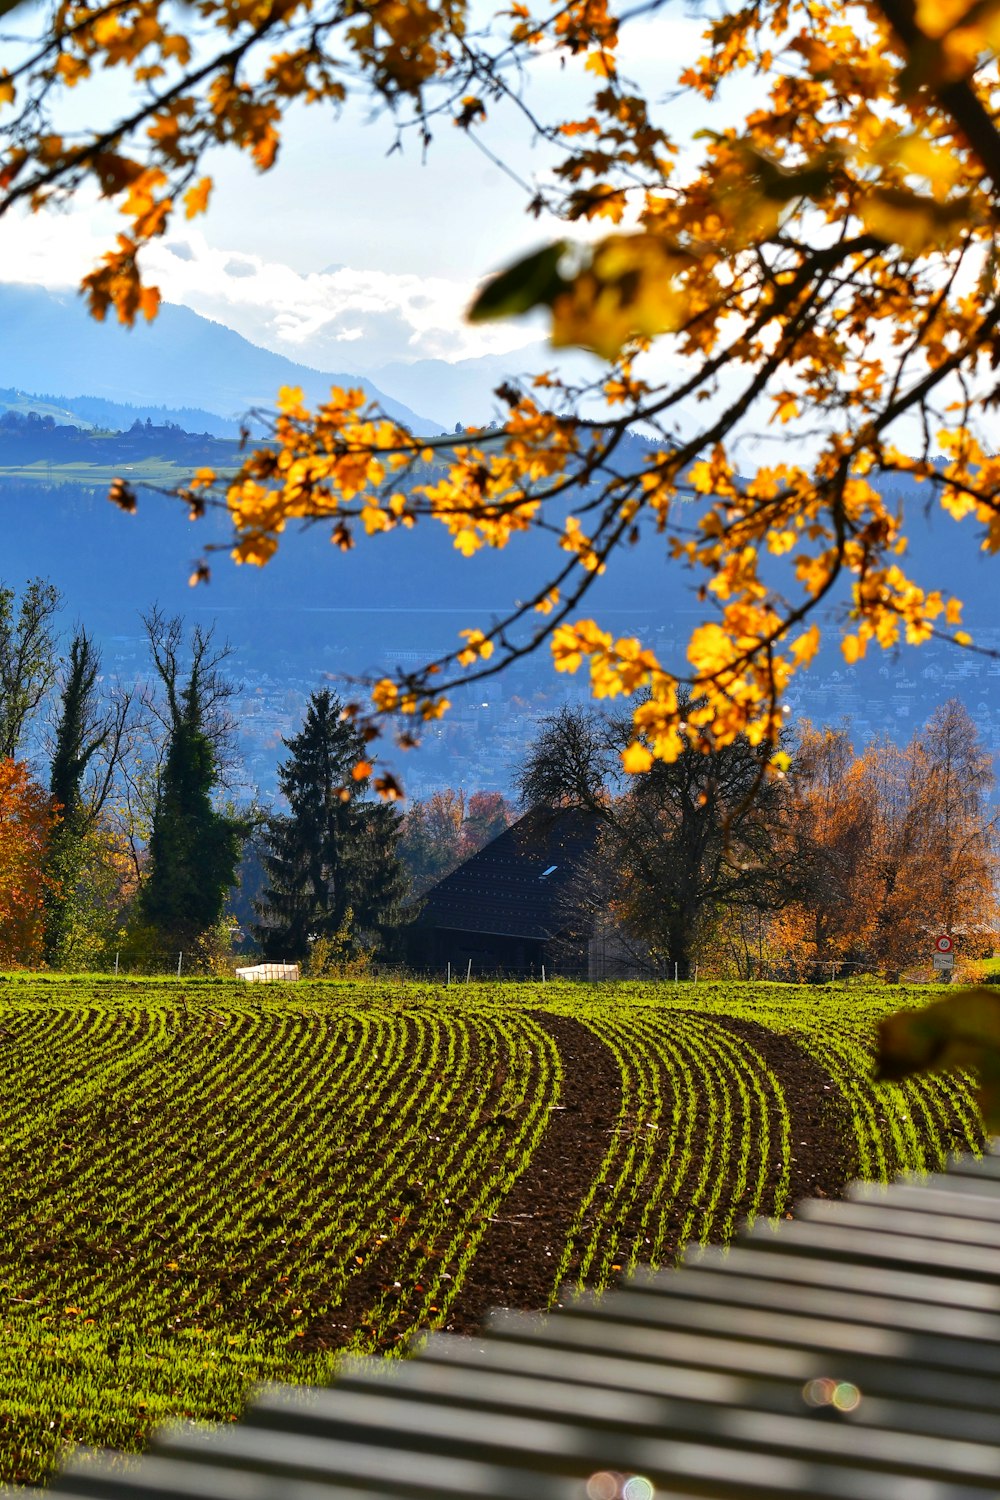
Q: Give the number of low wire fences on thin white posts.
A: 1